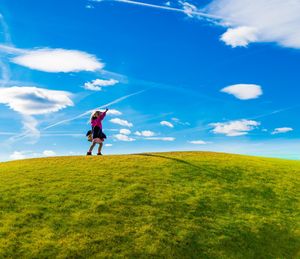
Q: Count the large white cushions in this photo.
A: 0